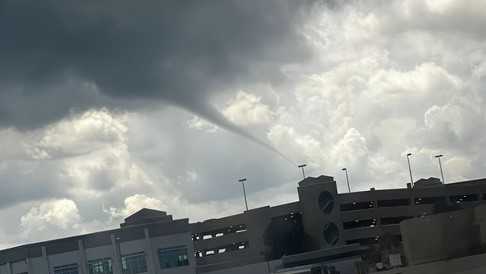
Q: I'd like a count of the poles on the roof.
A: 5